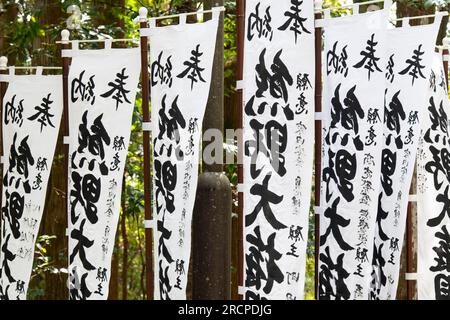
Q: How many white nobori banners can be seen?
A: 7